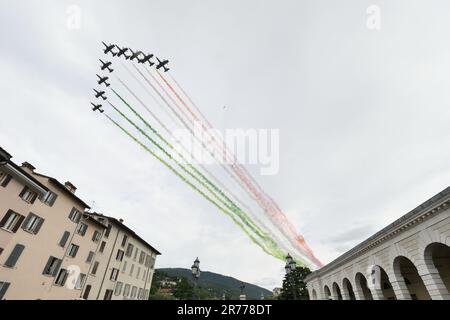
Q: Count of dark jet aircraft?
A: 9